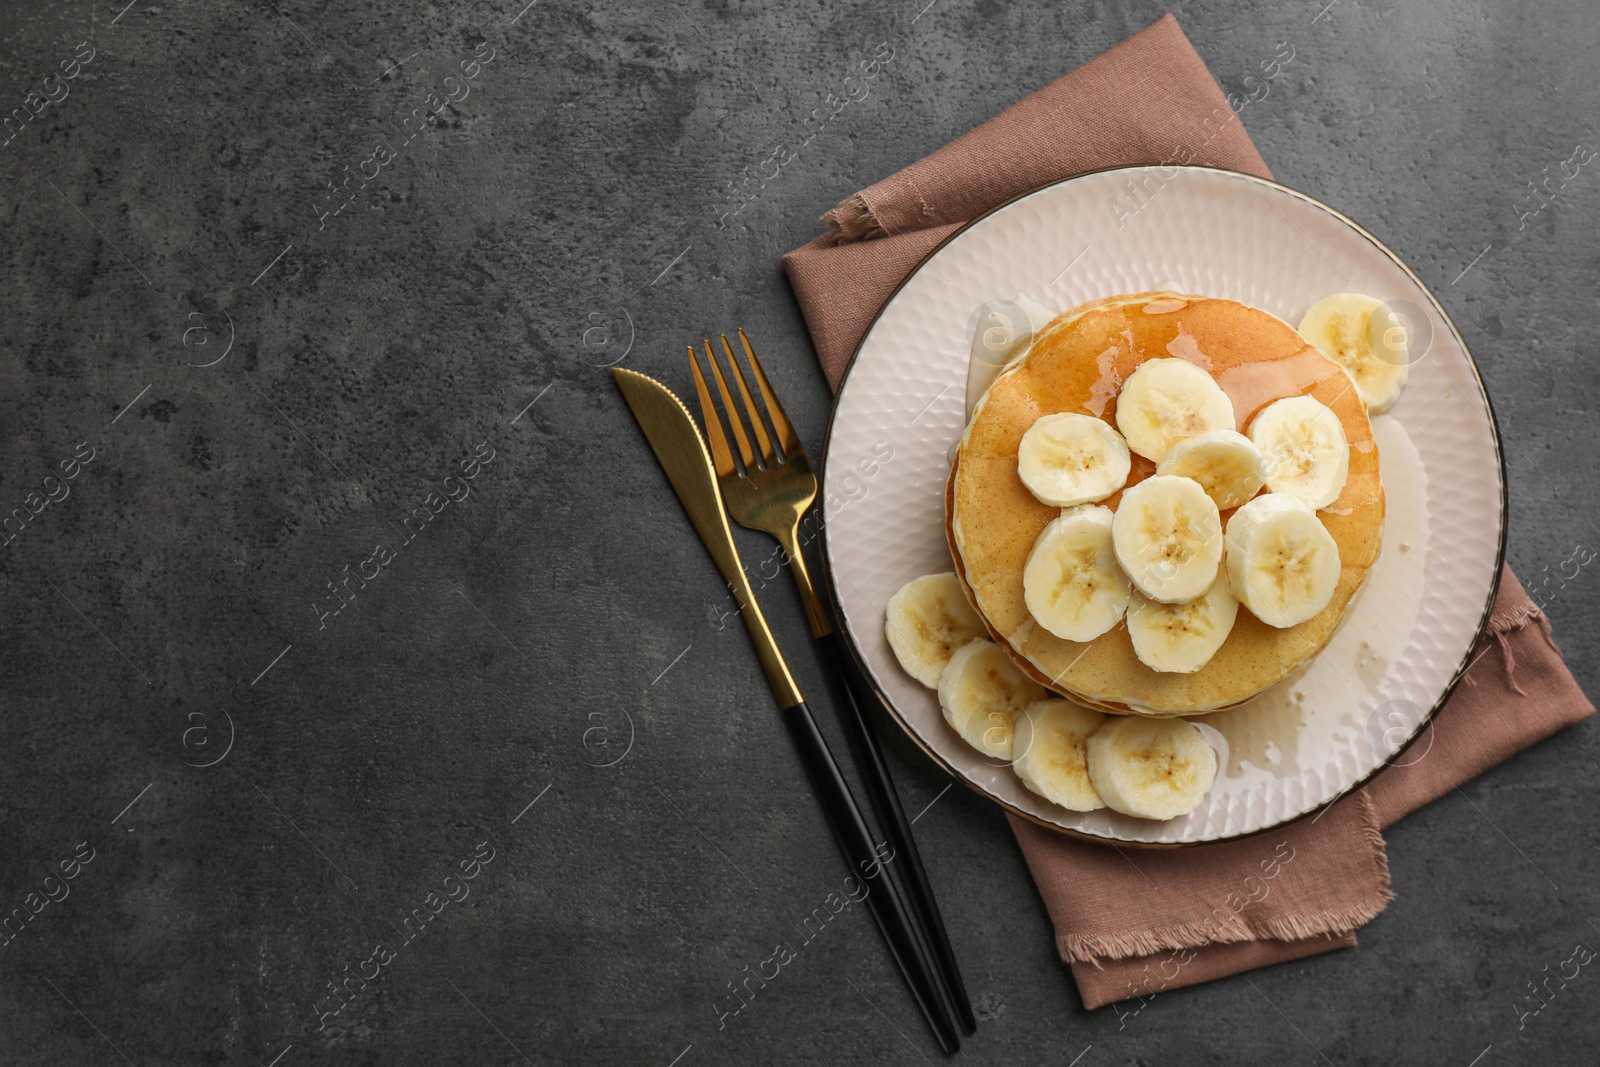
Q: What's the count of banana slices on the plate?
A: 13